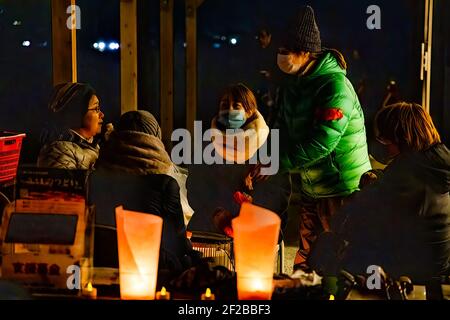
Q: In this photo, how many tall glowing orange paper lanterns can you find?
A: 2